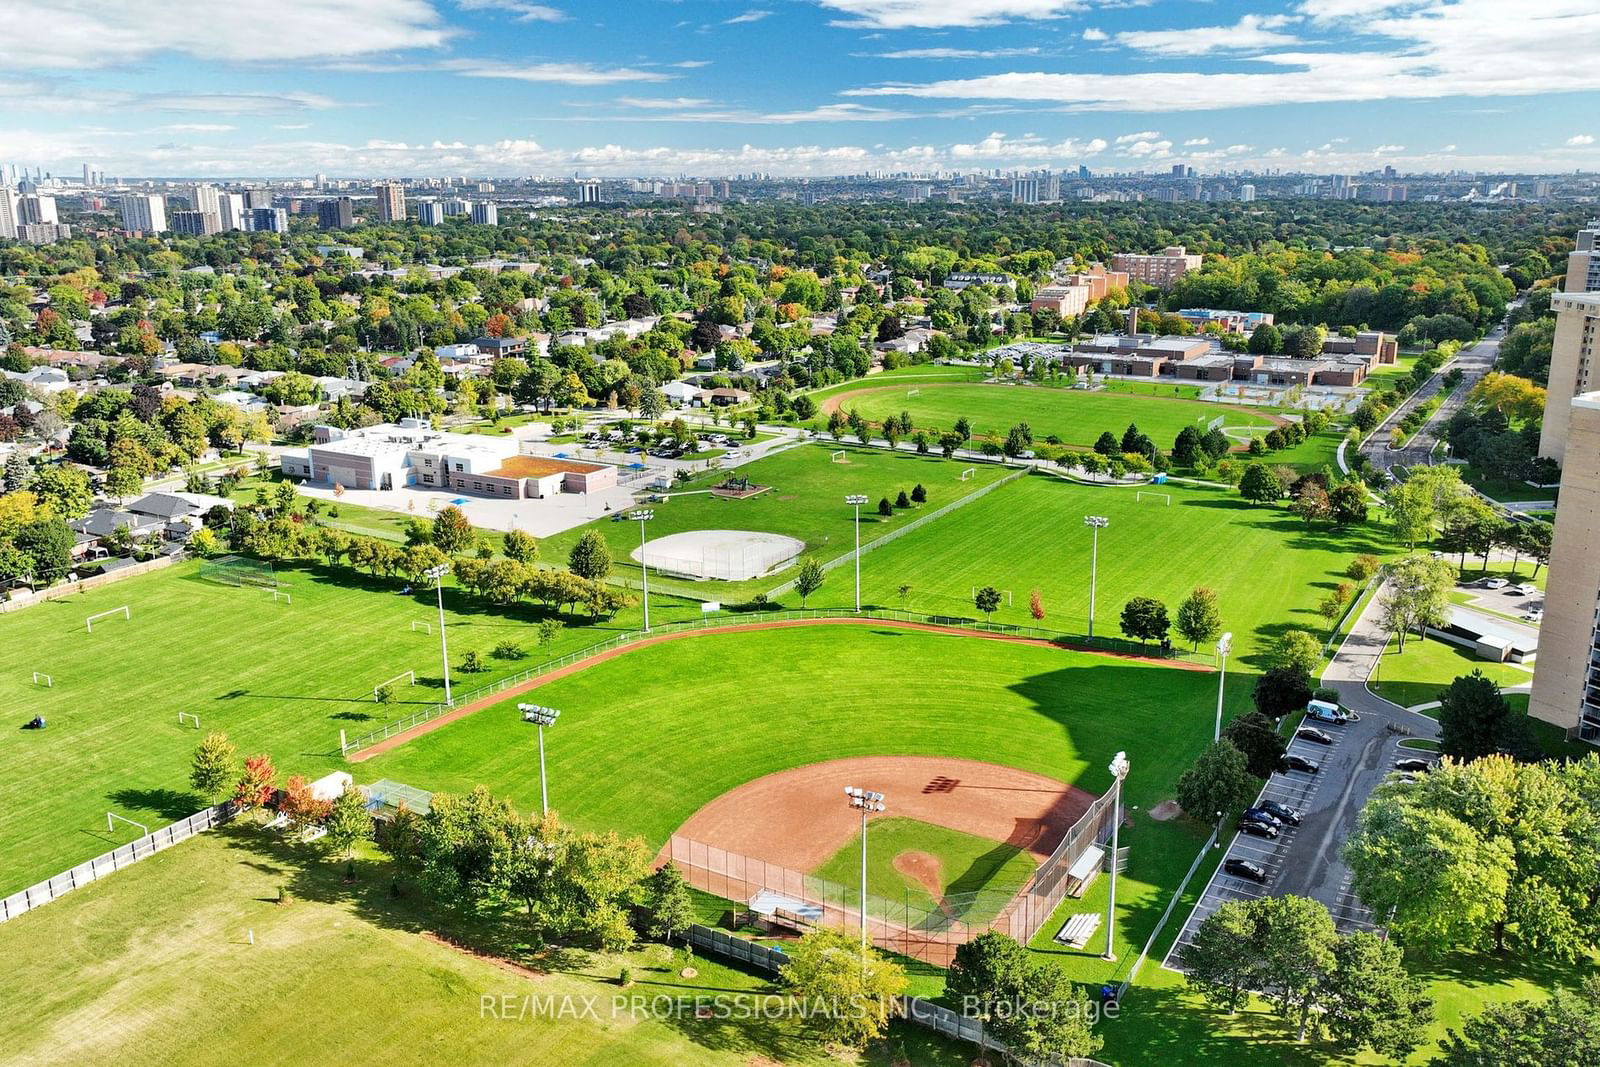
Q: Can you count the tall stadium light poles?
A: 8